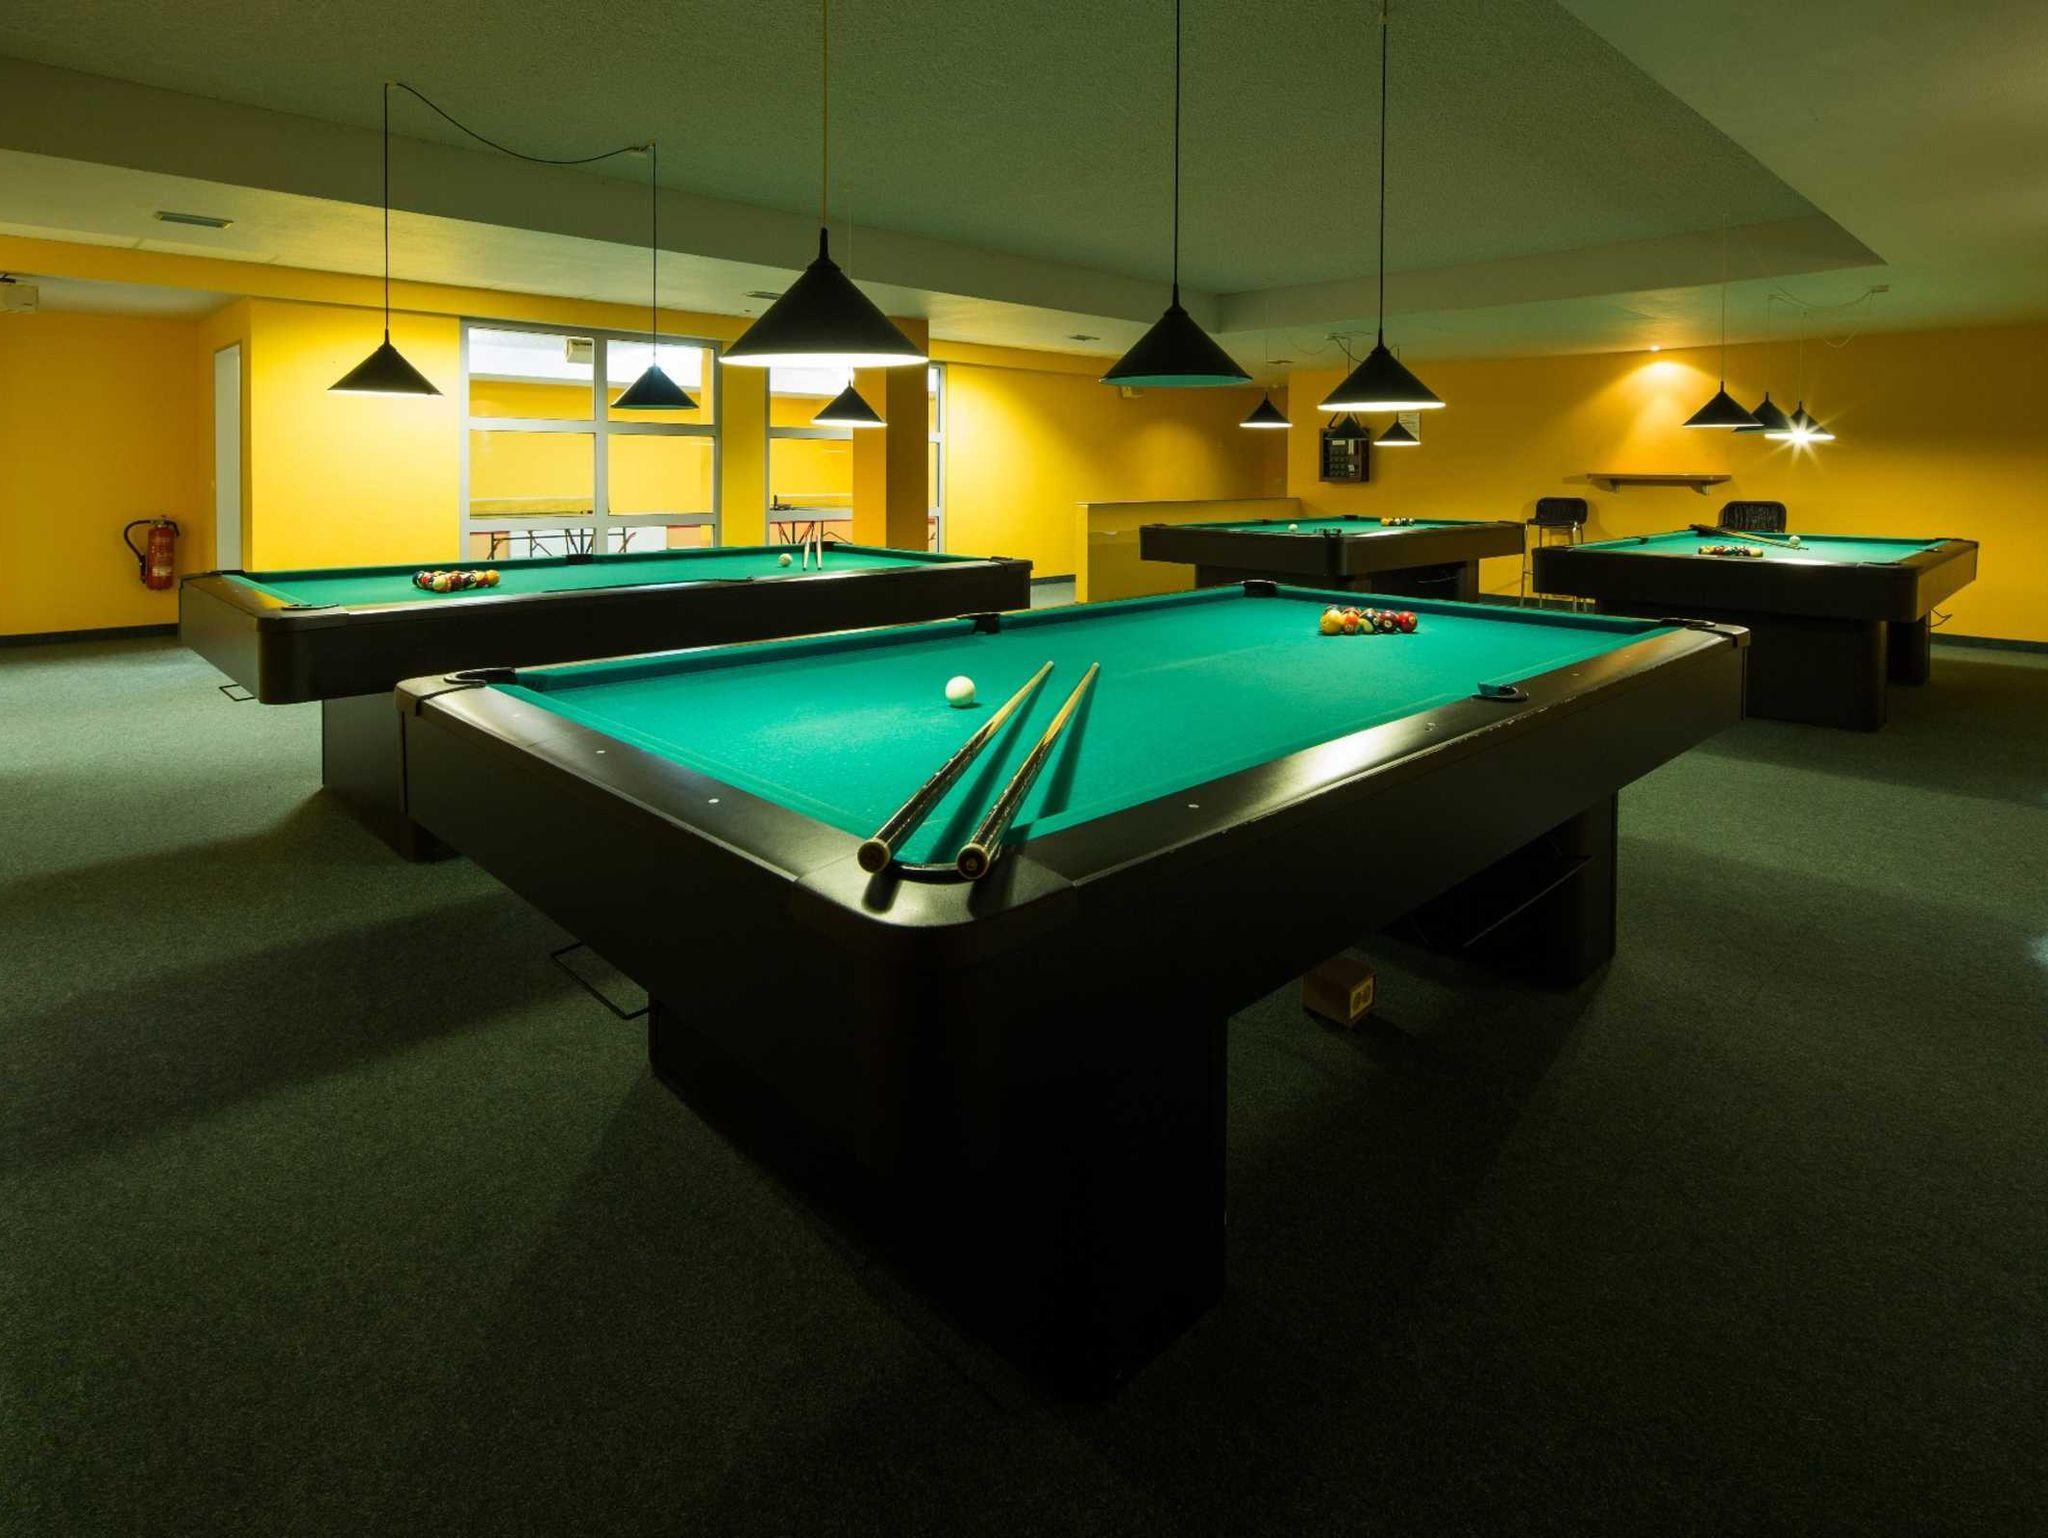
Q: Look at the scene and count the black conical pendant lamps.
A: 12